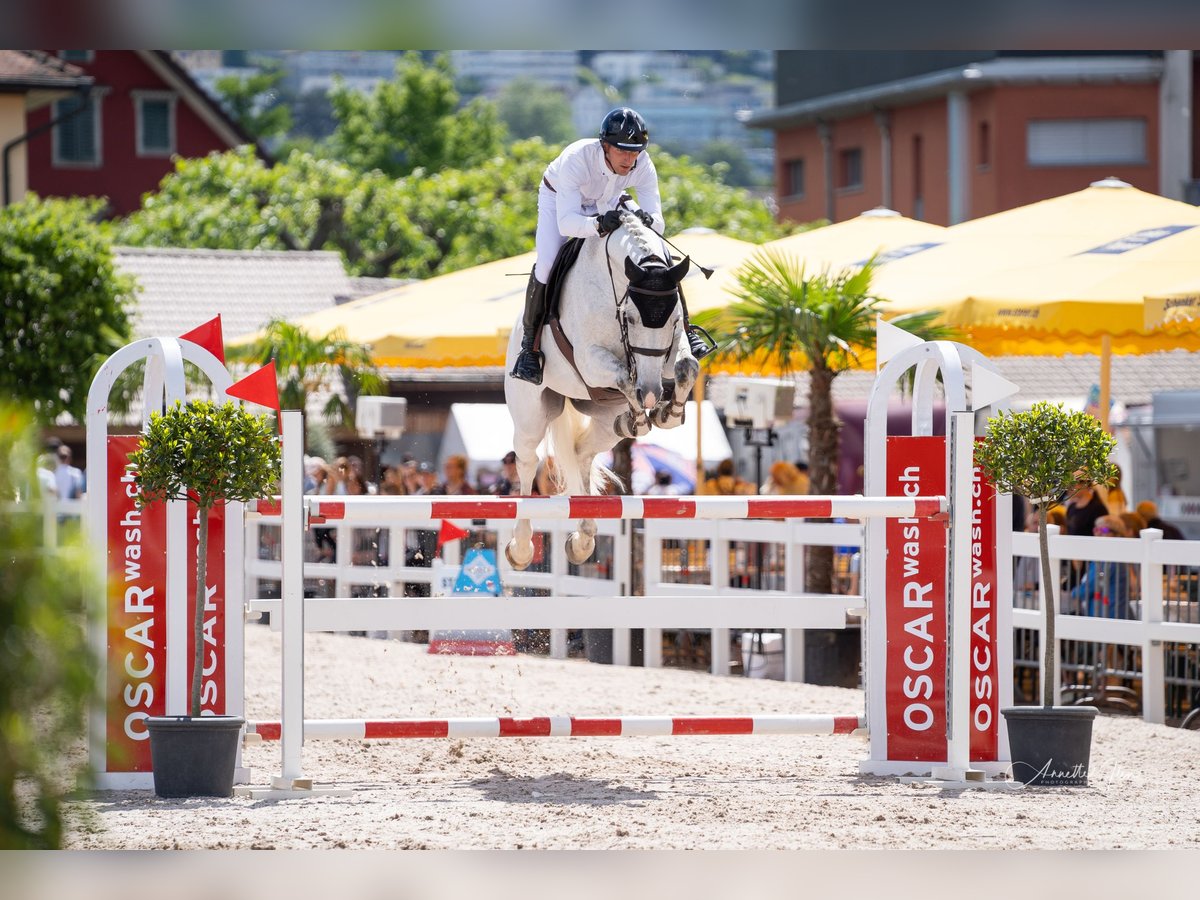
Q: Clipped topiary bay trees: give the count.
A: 2